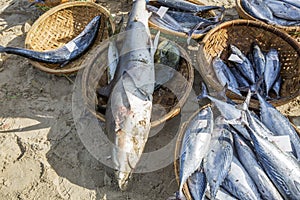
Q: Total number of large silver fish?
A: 1